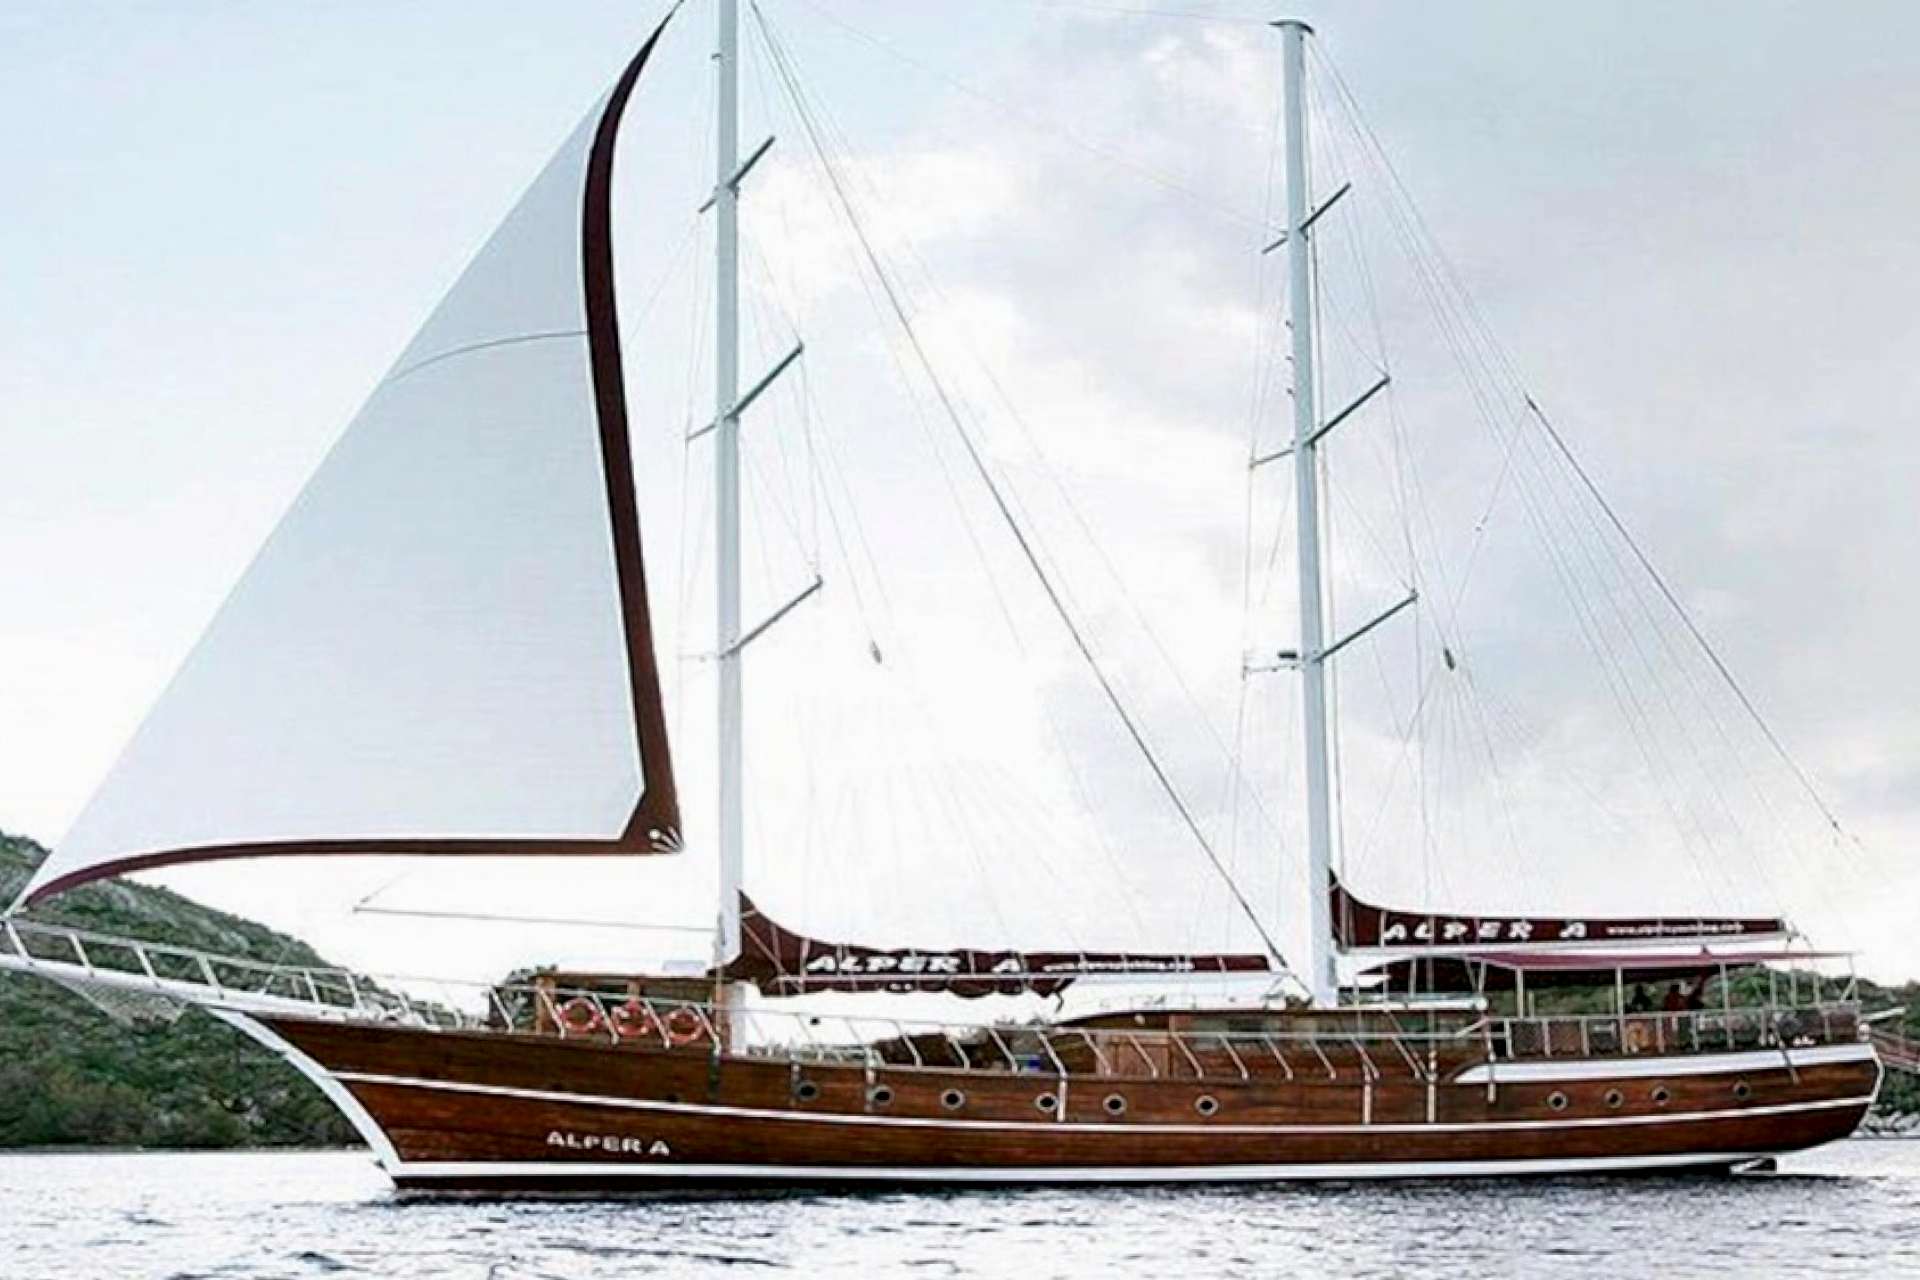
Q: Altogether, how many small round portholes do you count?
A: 10